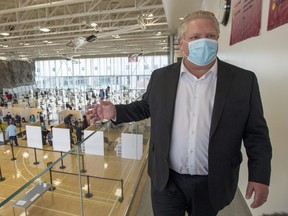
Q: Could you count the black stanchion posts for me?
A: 8